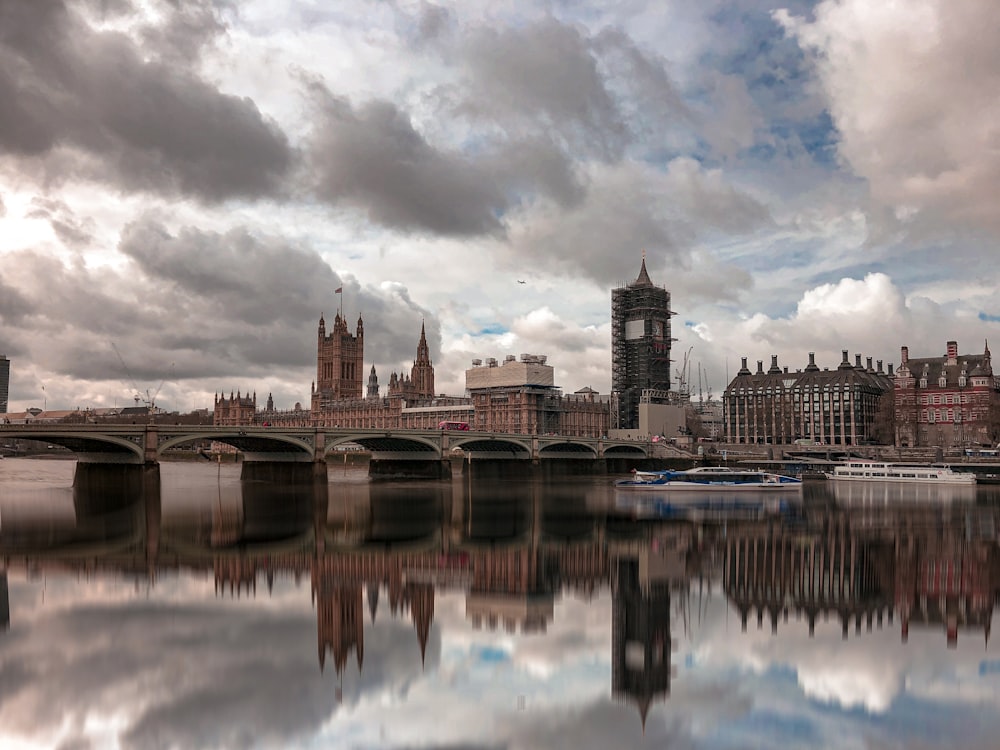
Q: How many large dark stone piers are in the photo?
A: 5